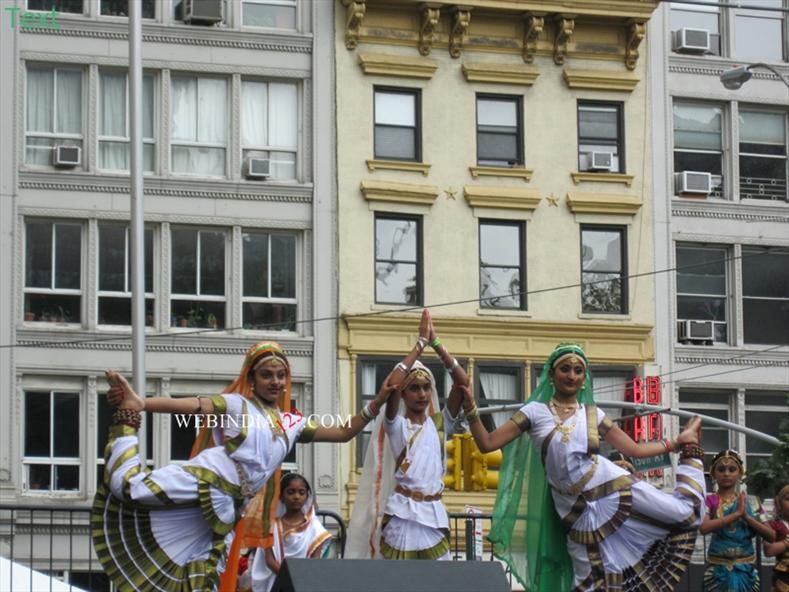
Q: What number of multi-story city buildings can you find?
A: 3